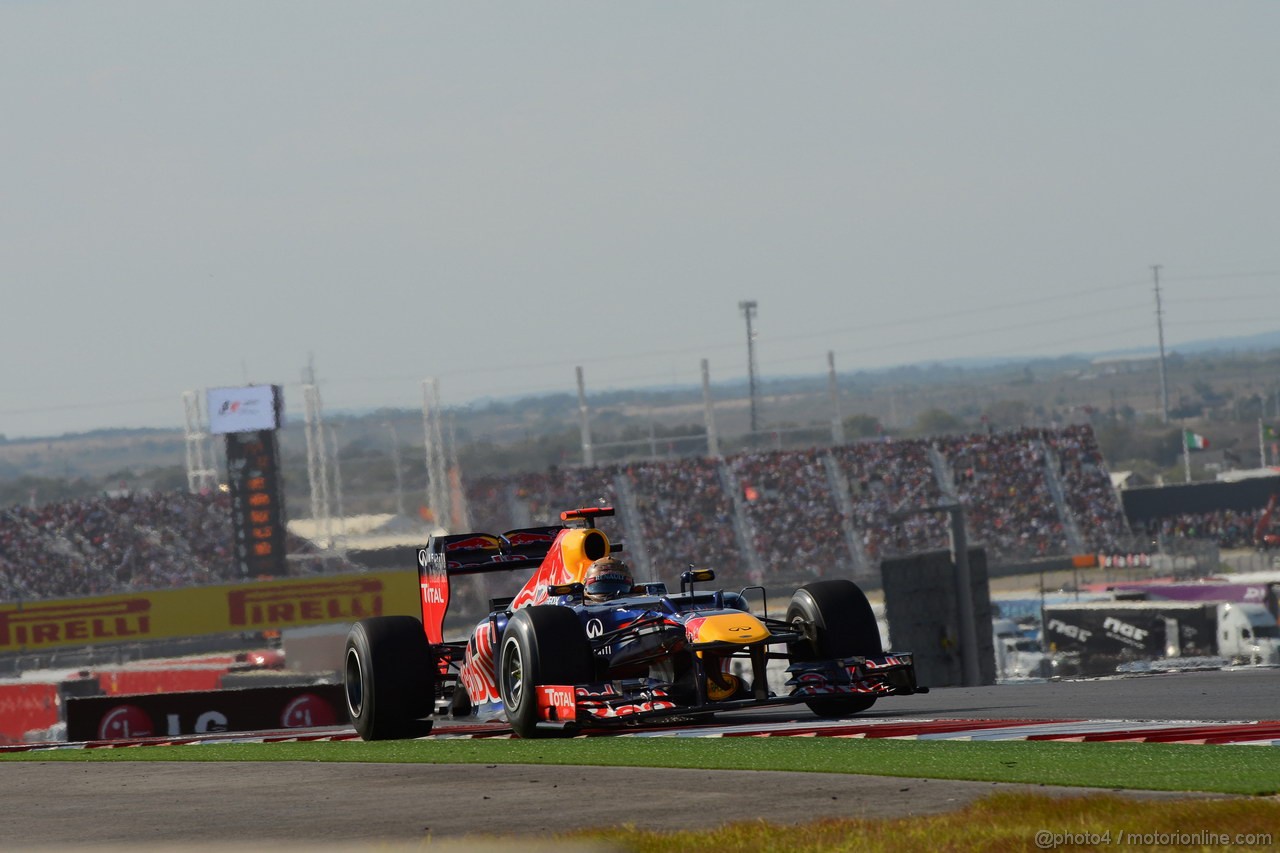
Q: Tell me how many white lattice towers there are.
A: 3